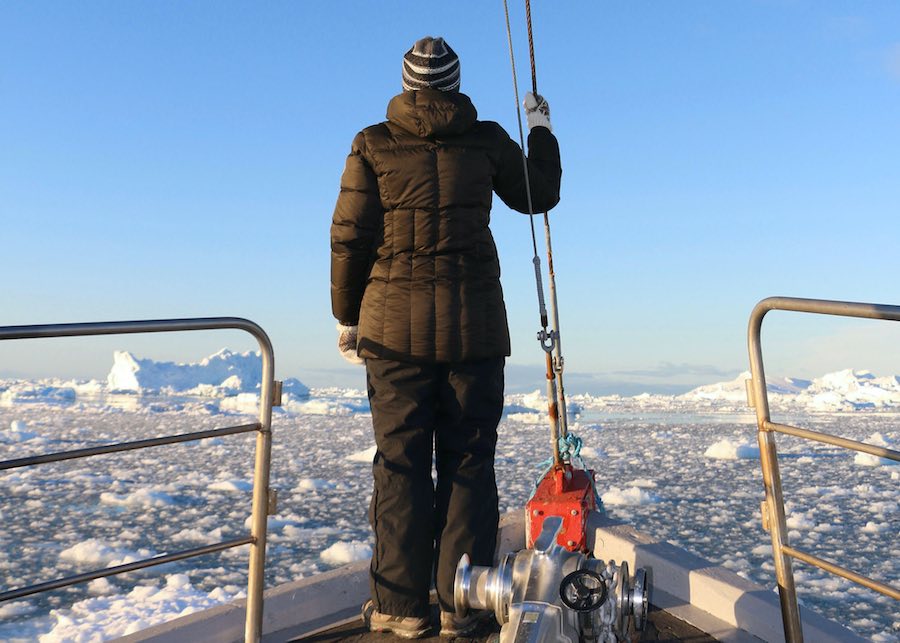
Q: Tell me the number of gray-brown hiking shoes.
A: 2